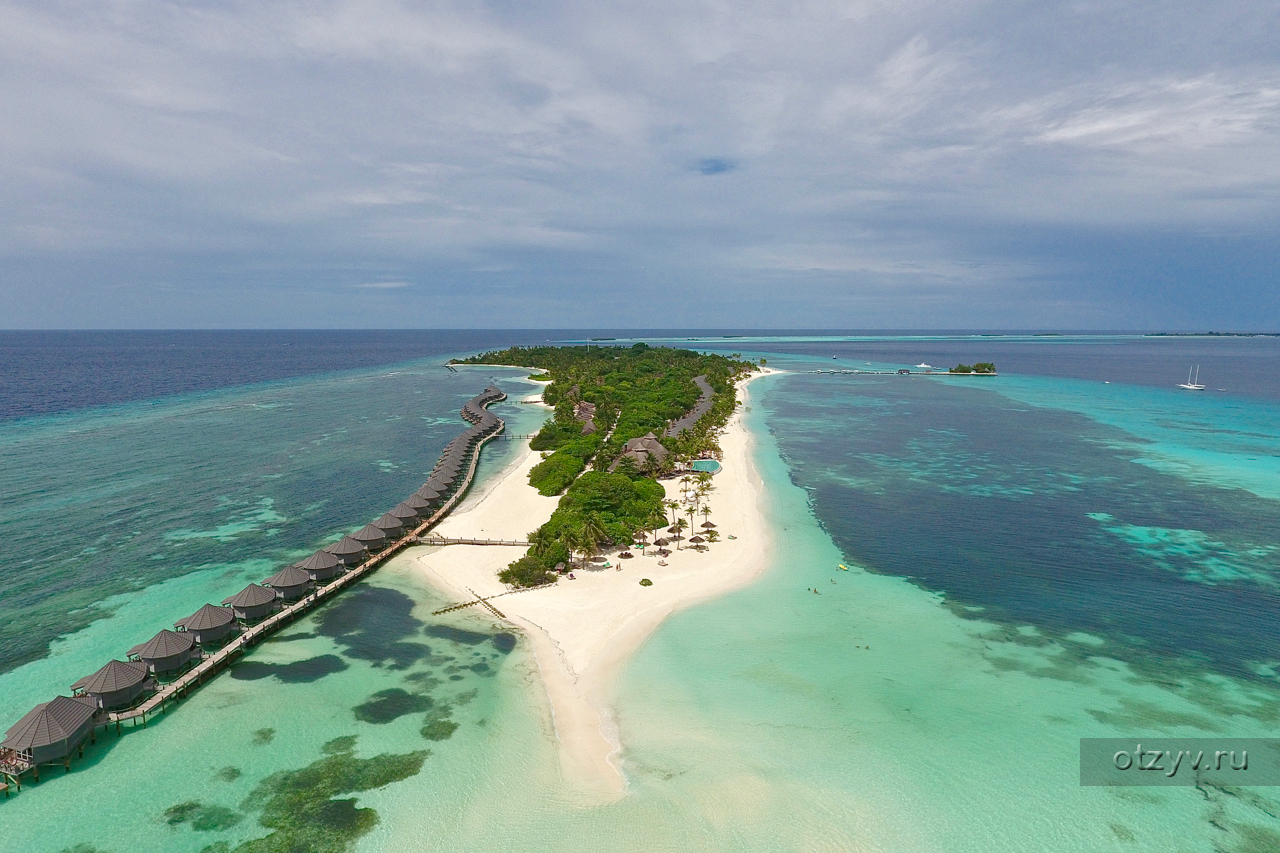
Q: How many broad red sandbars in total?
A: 0